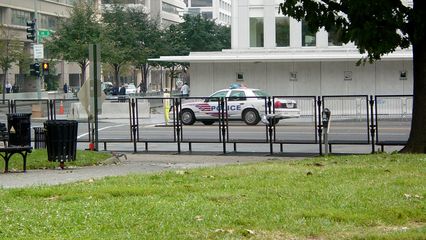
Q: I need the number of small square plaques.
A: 4